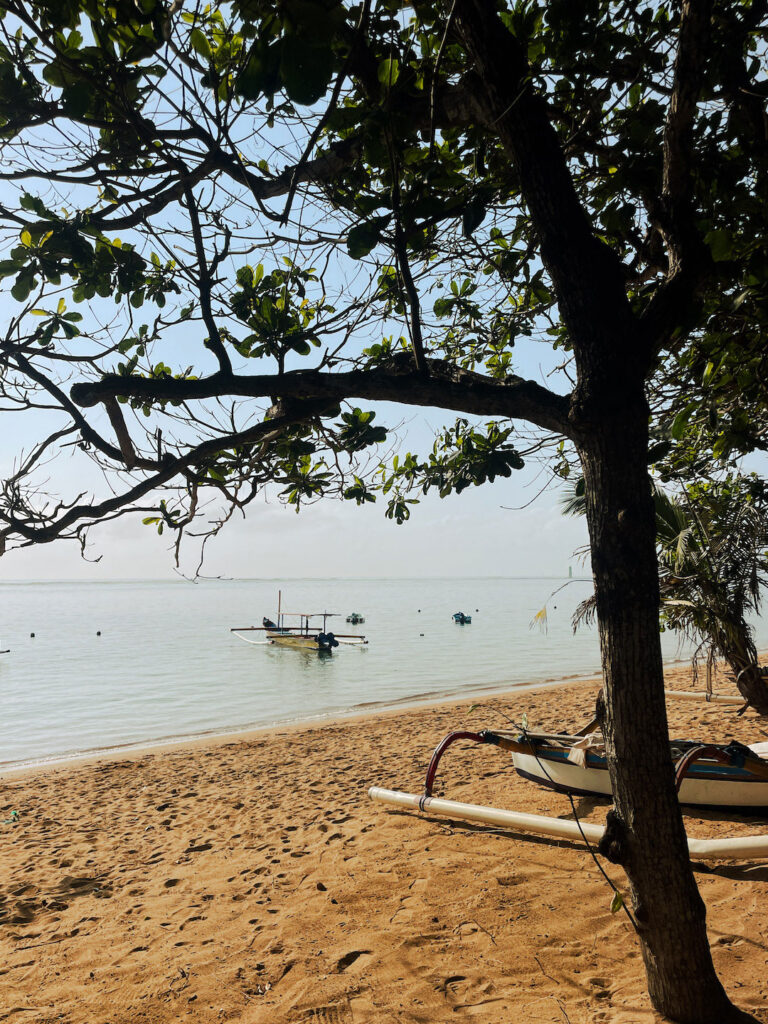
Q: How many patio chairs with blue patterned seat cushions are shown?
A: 0